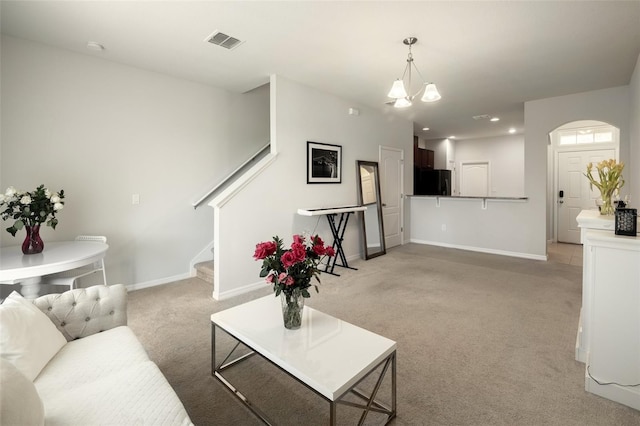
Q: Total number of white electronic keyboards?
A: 1